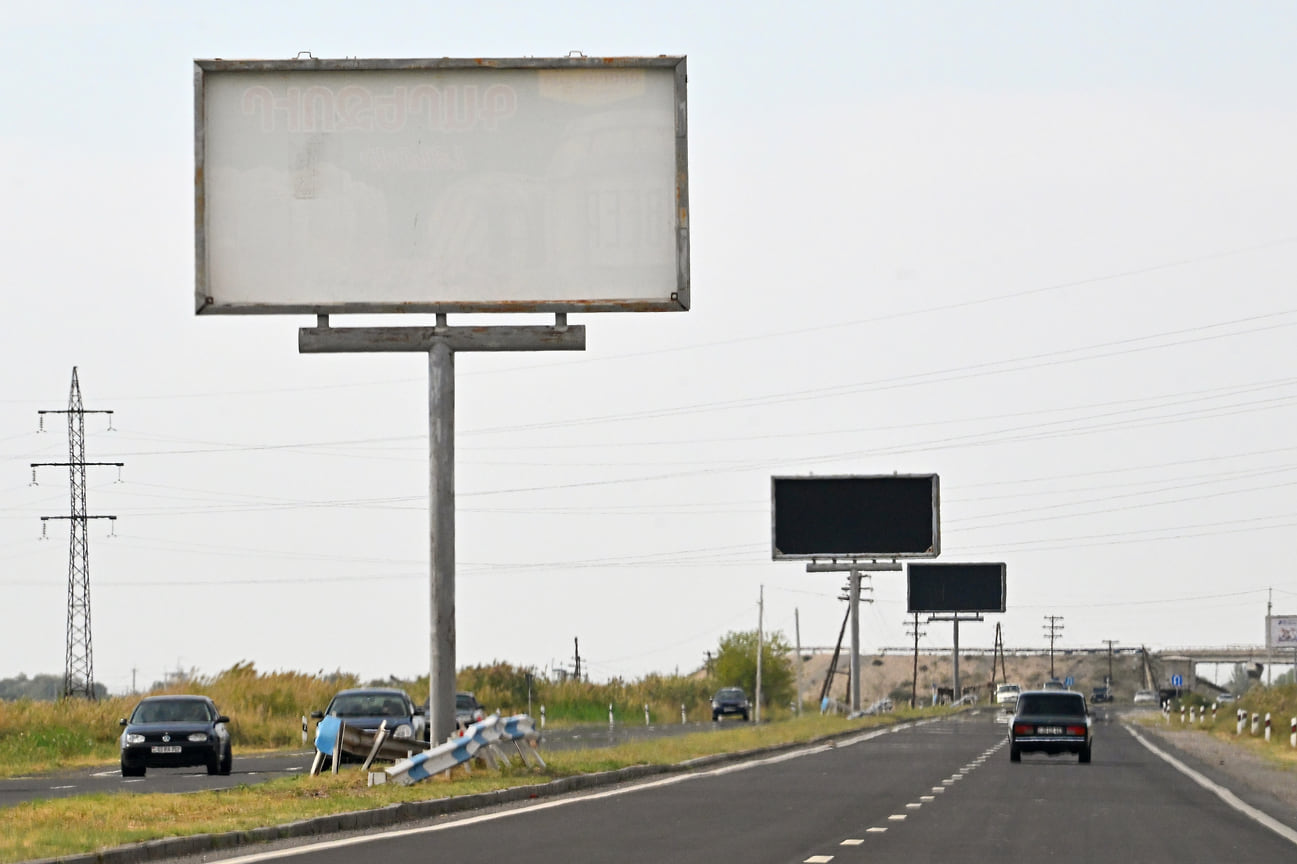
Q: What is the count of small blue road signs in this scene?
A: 2